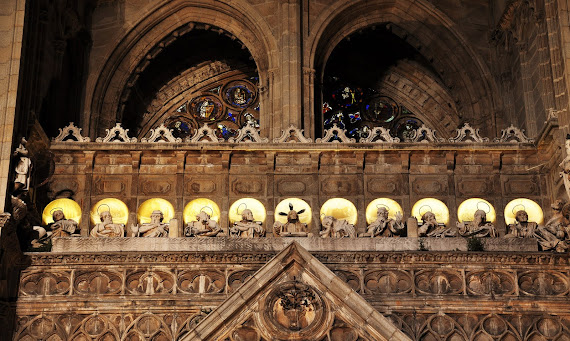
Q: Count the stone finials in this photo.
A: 11